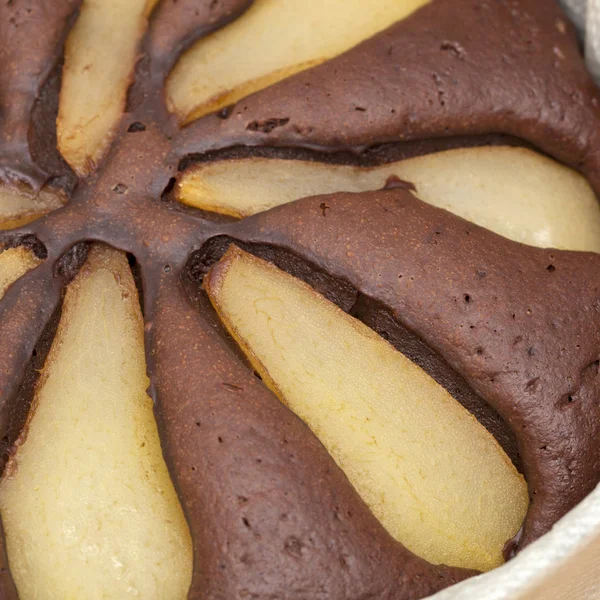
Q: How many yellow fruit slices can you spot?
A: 7